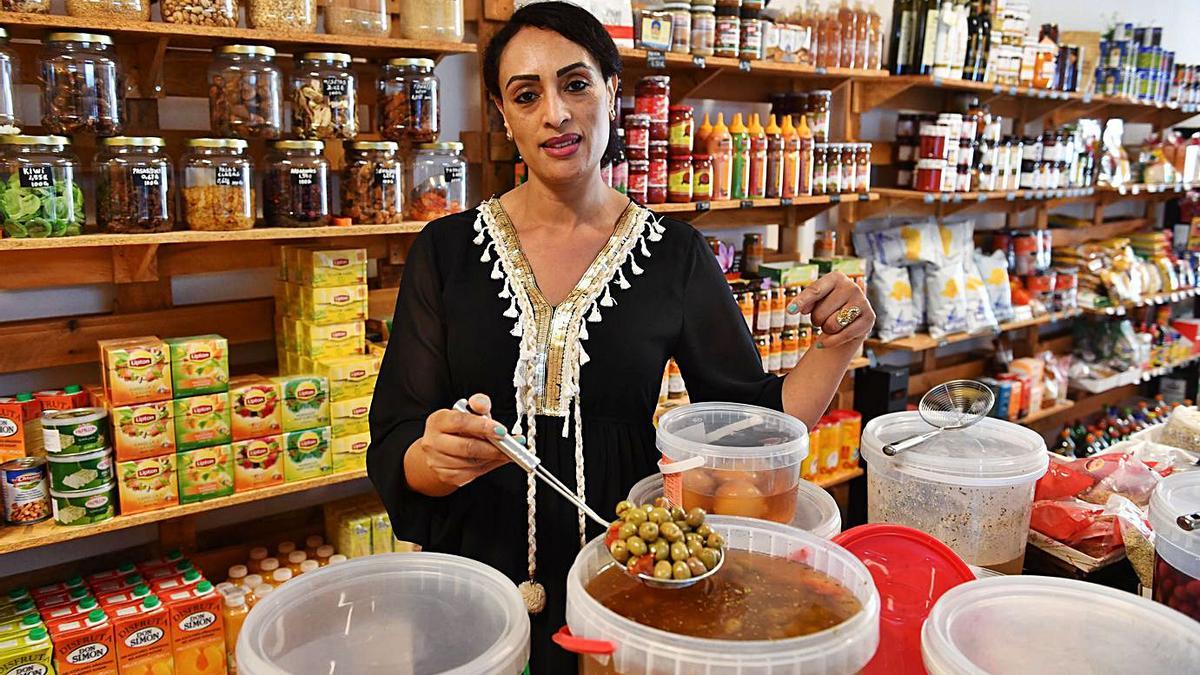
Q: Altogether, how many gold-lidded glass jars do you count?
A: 11